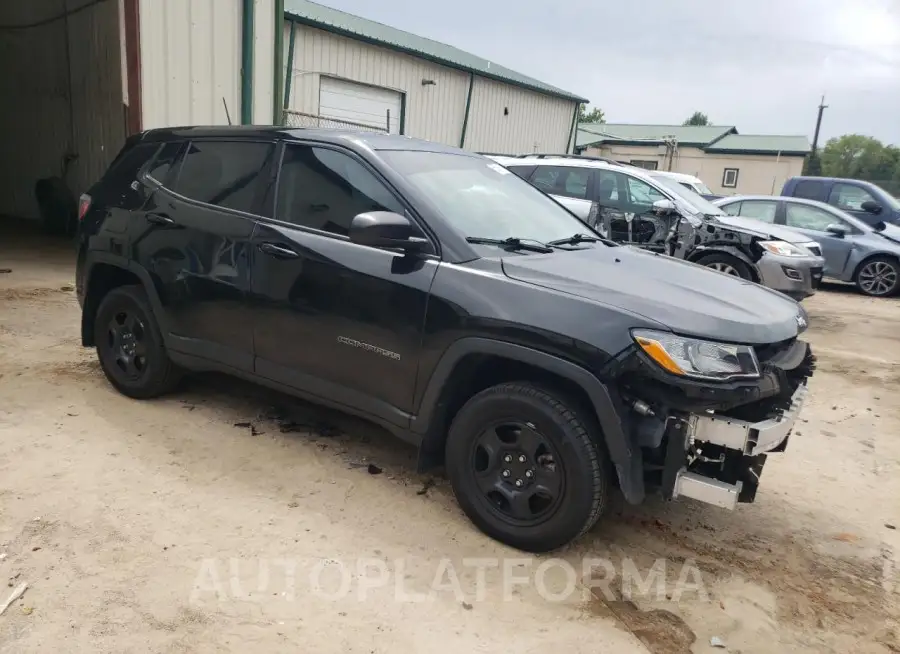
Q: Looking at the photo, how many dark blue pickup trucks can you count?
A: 1